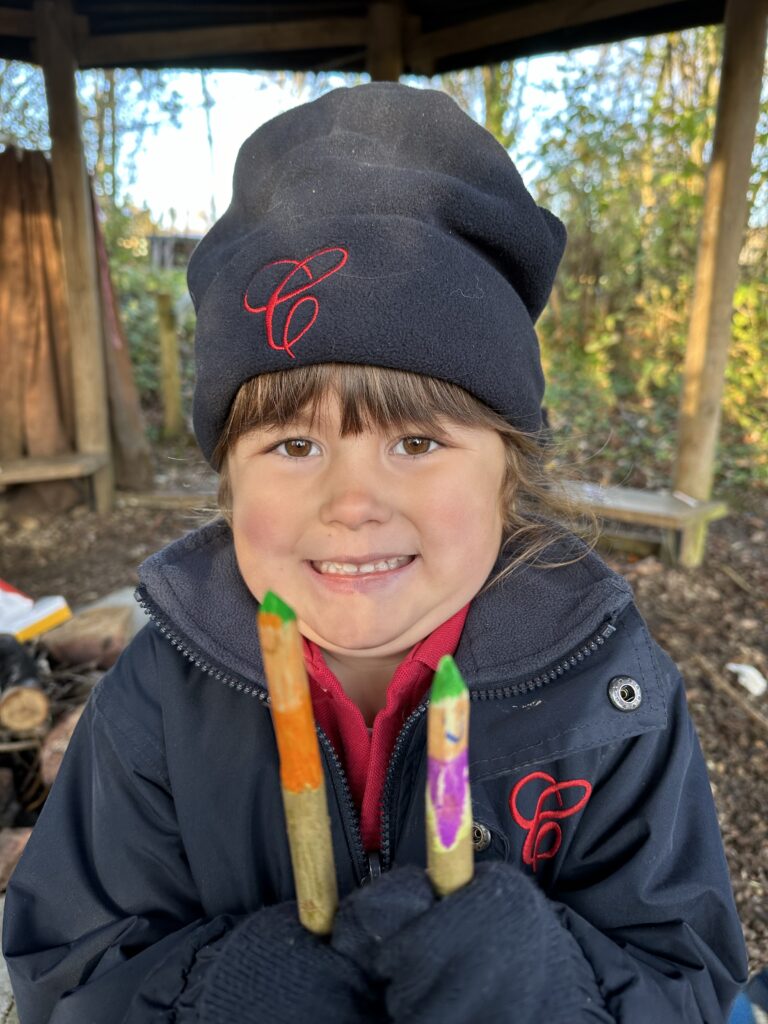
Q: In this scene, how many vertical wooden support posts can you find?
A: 3